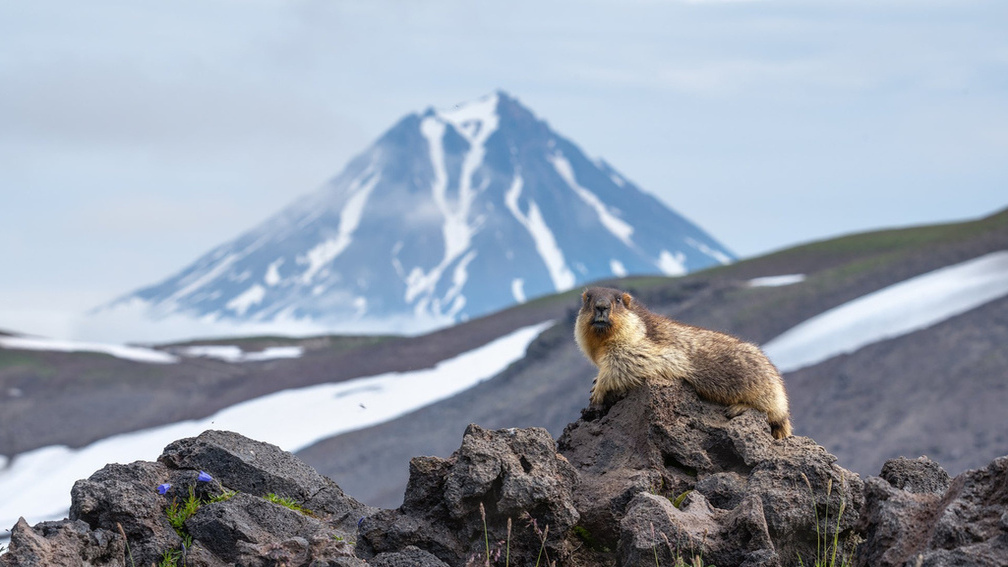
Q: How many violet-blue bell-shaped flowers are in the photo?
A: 2